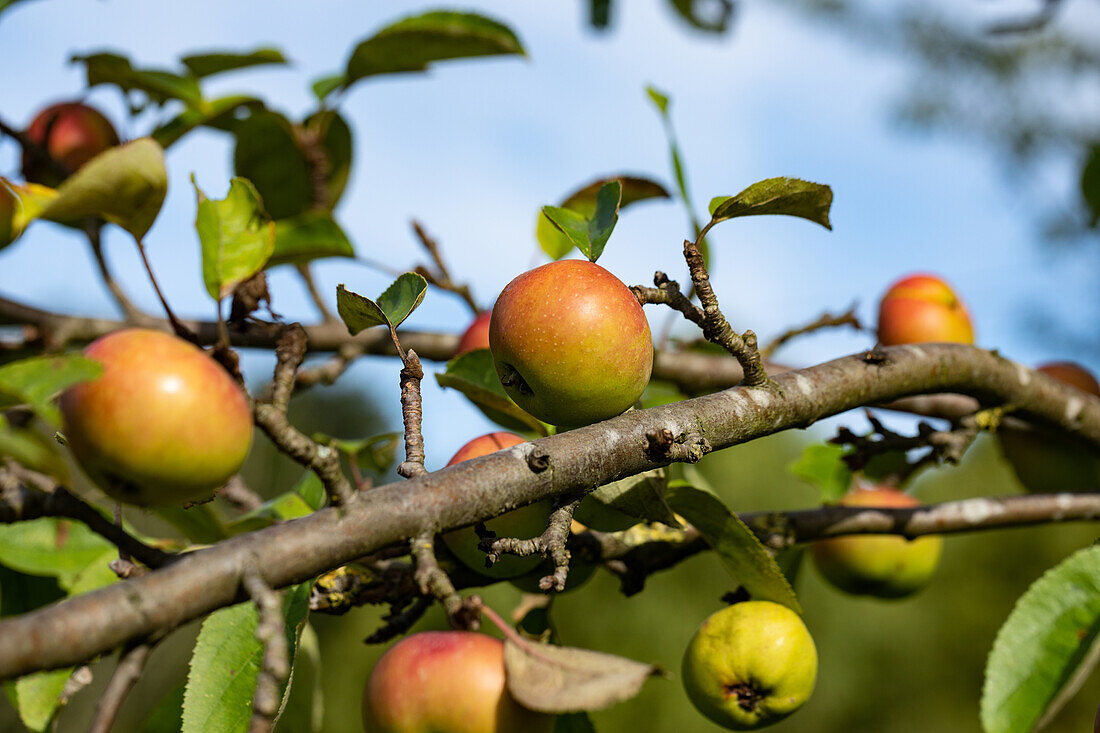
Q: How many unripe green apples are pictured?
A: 1